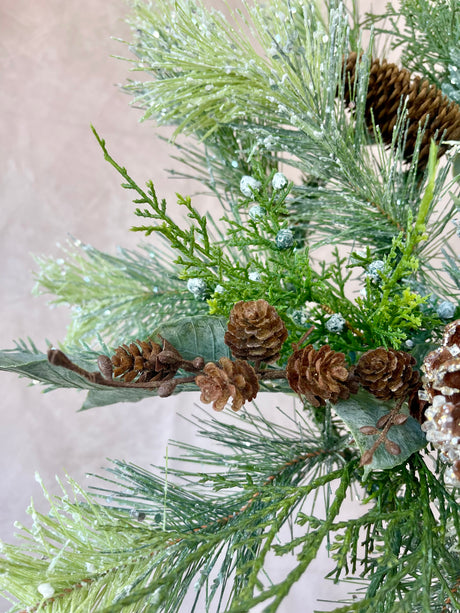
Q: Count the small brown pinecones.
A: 5